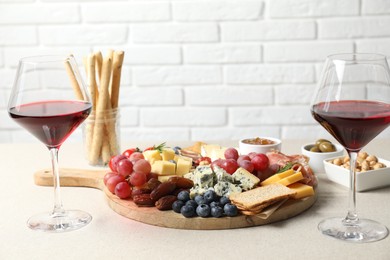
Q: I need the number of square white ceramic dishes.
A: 1